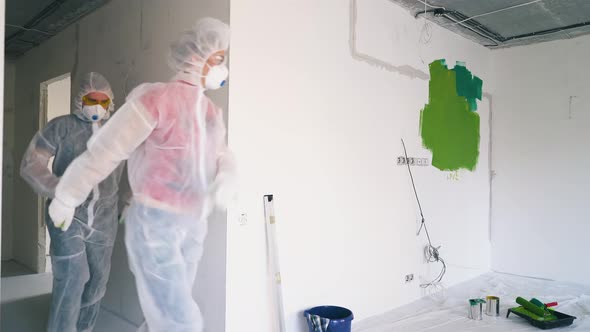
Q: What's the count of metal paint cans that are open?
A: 2